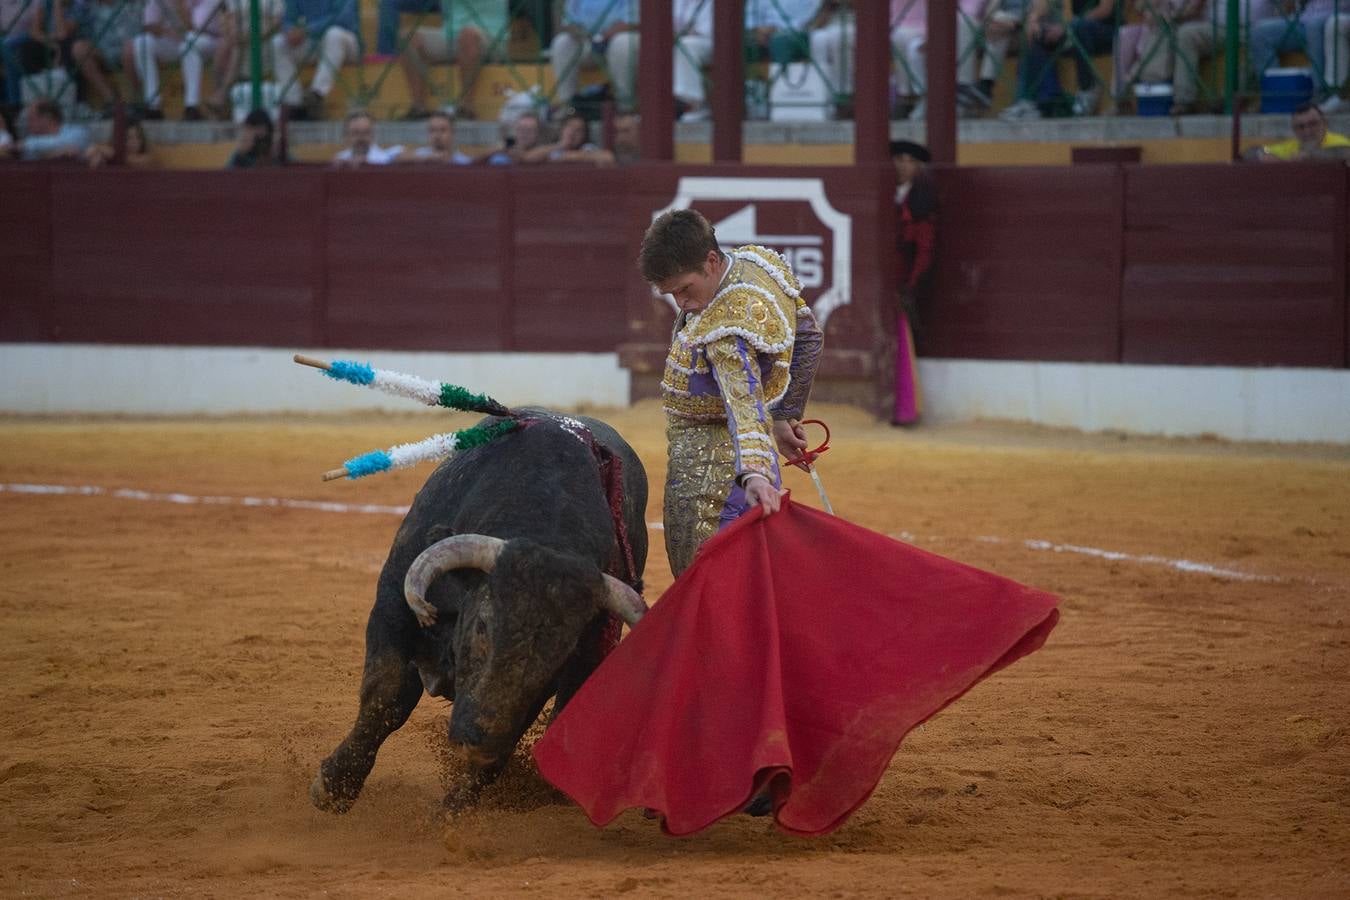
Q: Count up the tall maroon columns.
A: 4